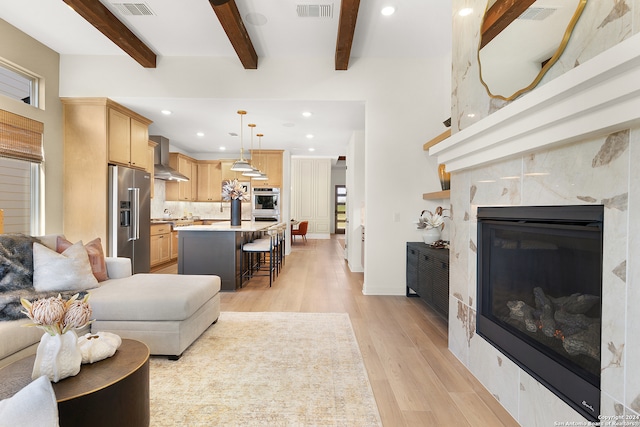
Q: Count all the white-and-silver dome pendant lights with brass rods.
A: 3